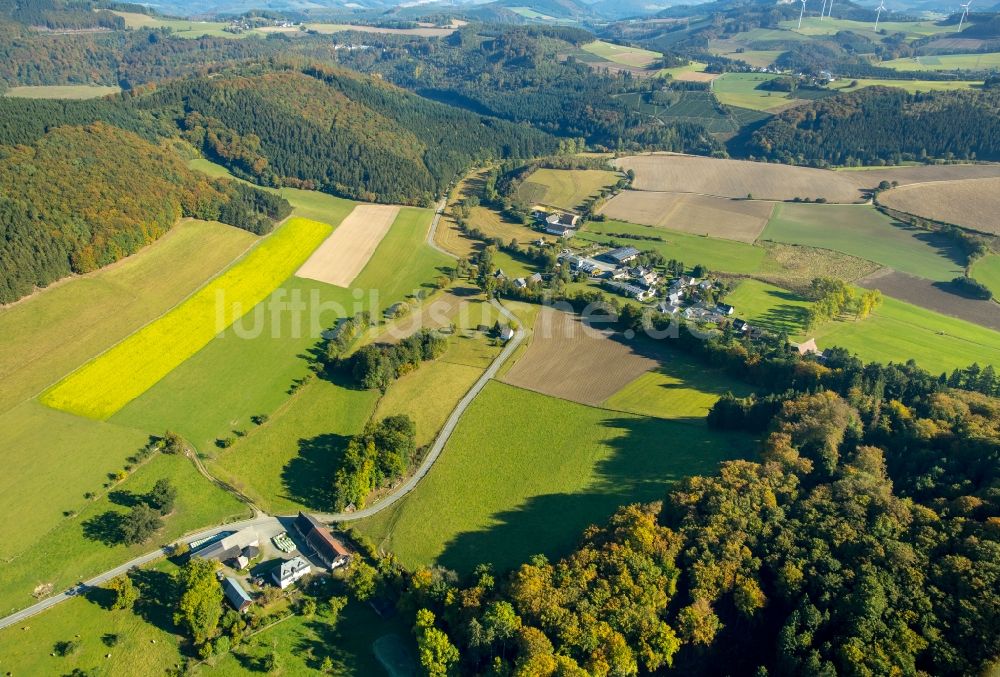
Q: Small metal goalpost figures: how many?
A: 0